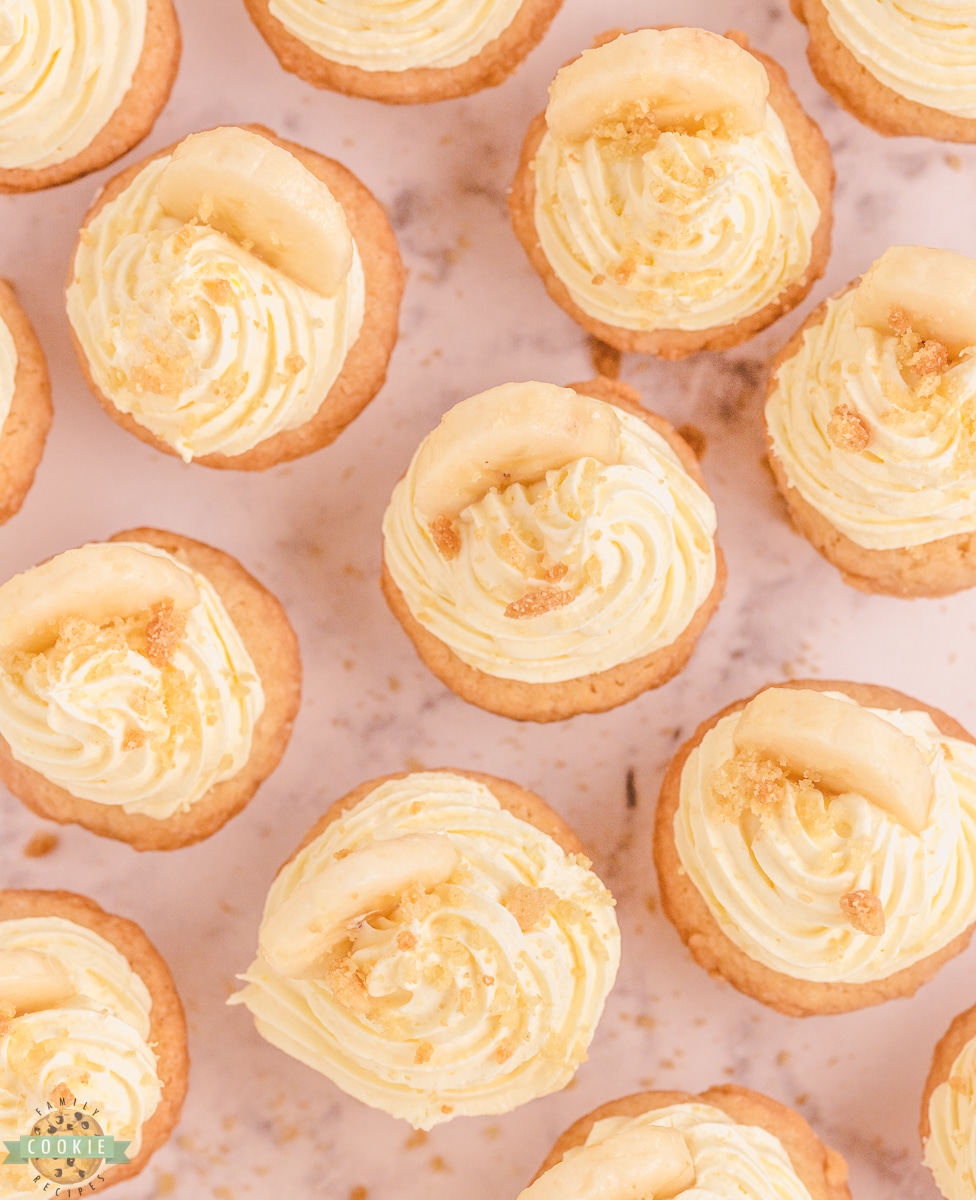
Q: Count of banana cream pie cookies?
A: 14